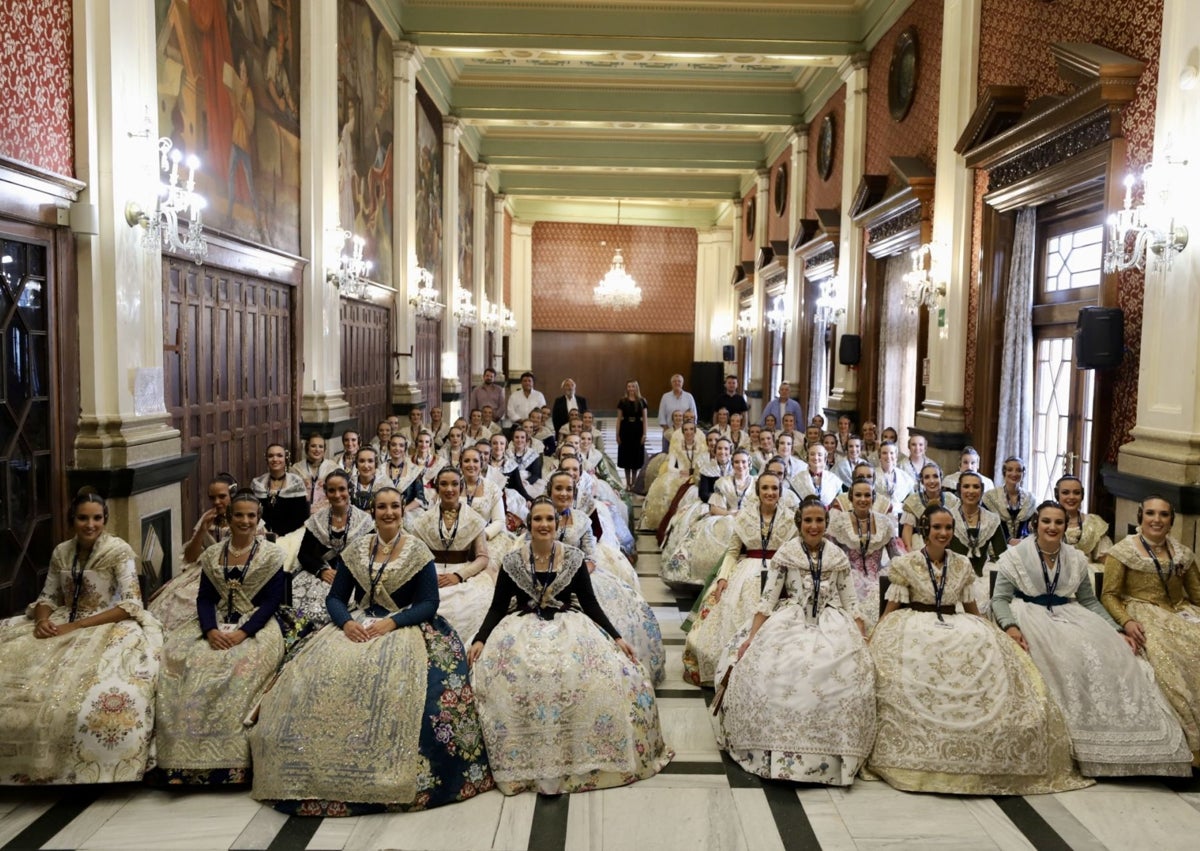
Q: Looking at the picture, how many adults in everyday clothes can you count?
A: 7